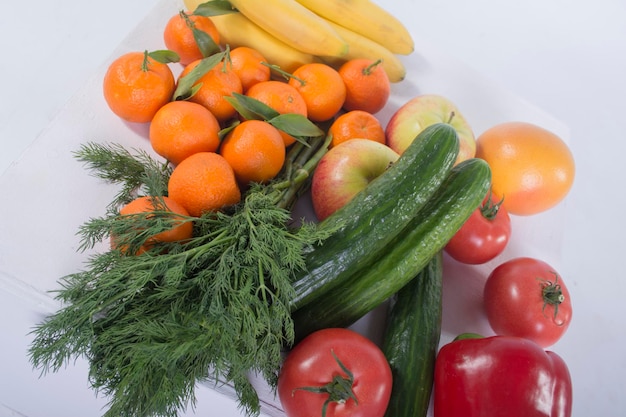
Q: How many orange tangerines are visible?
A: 12